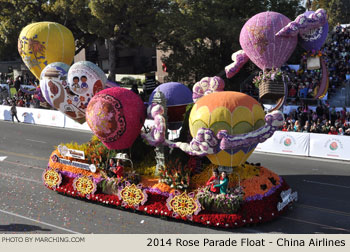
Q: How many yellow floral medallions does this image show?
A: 4